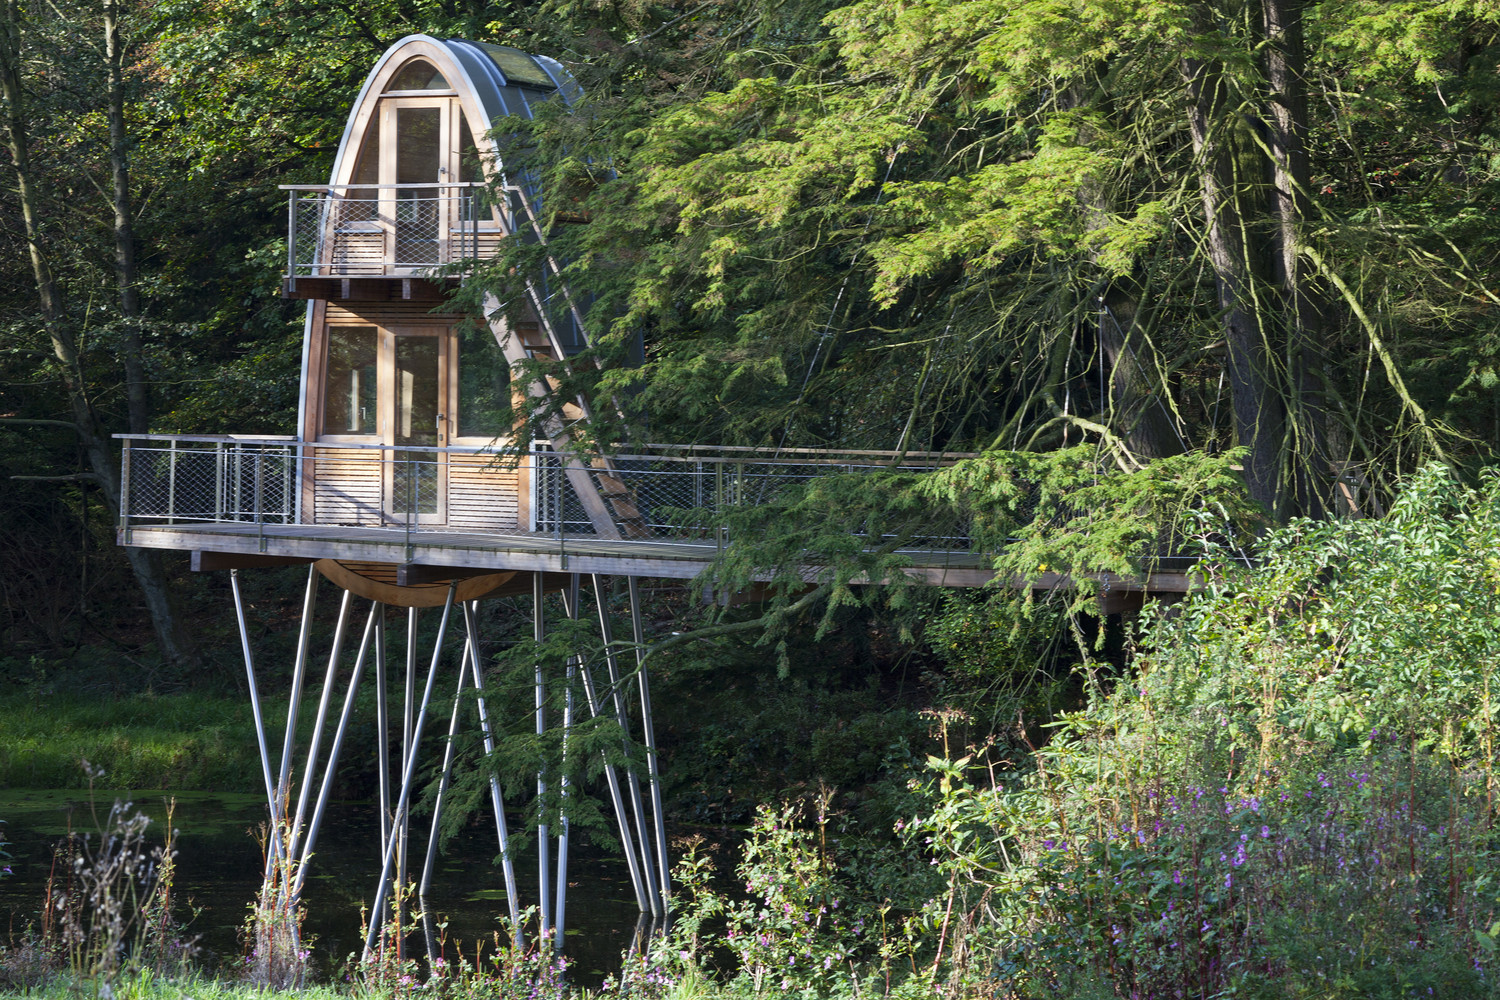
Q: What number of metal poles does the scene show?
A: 14